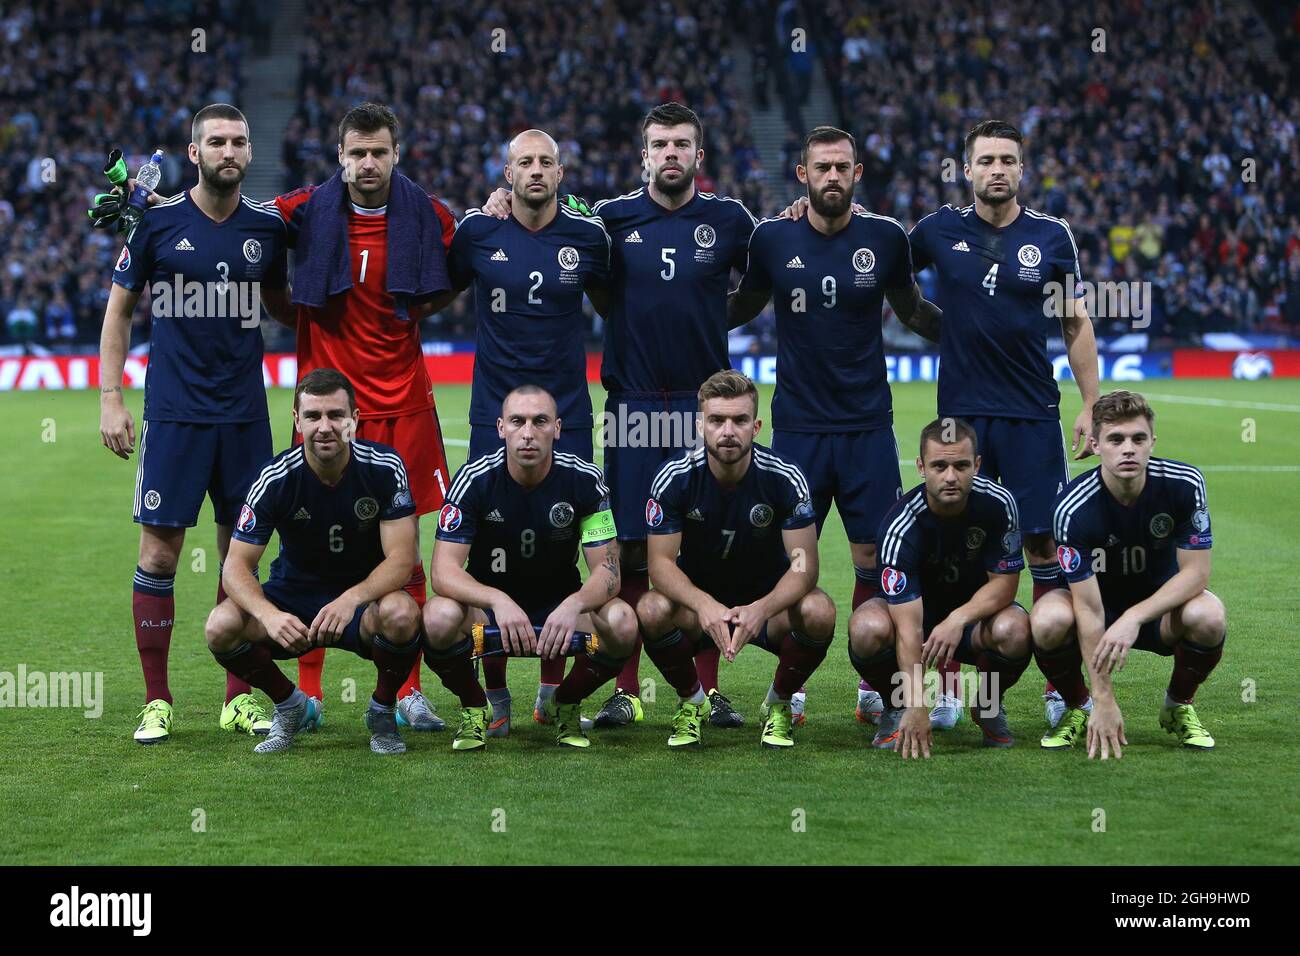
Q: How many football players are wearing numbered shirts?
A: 11